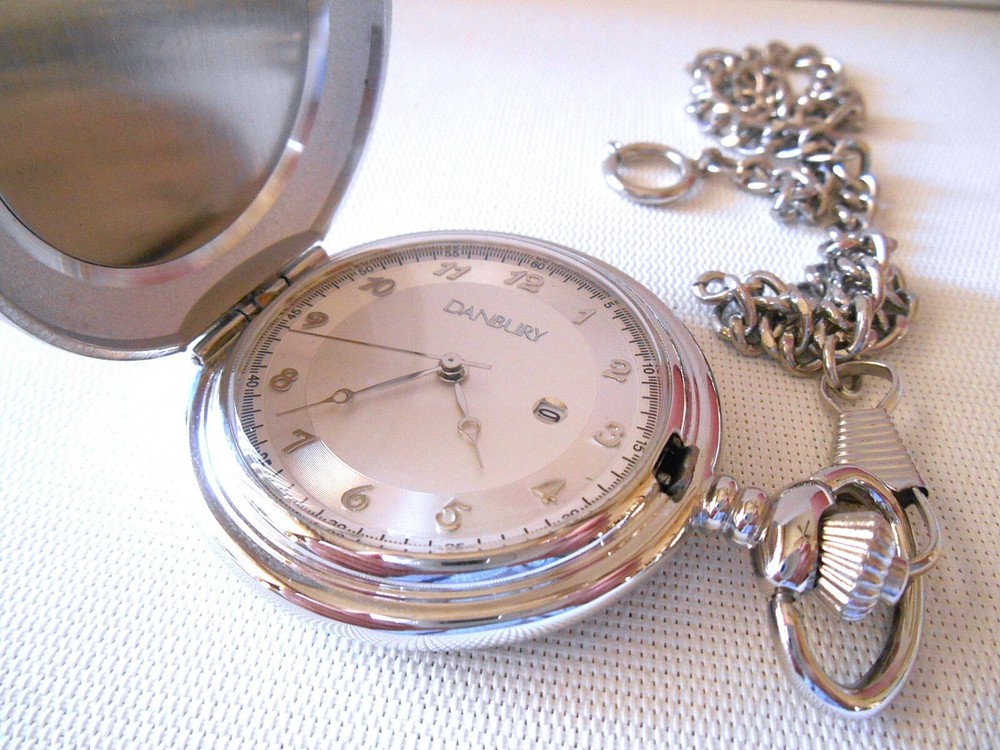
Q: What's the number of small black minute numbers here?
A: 12